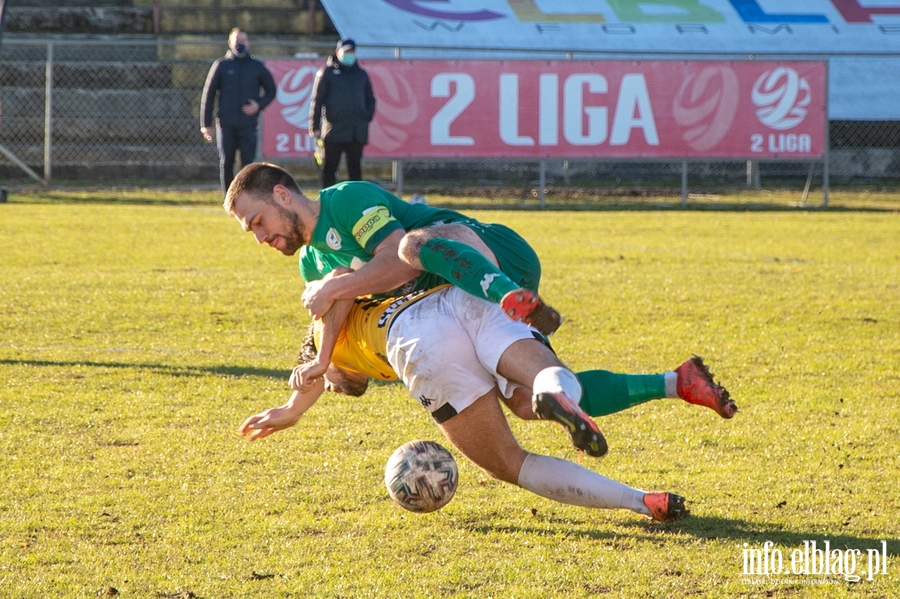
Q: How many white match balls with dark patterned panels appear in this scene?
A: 1